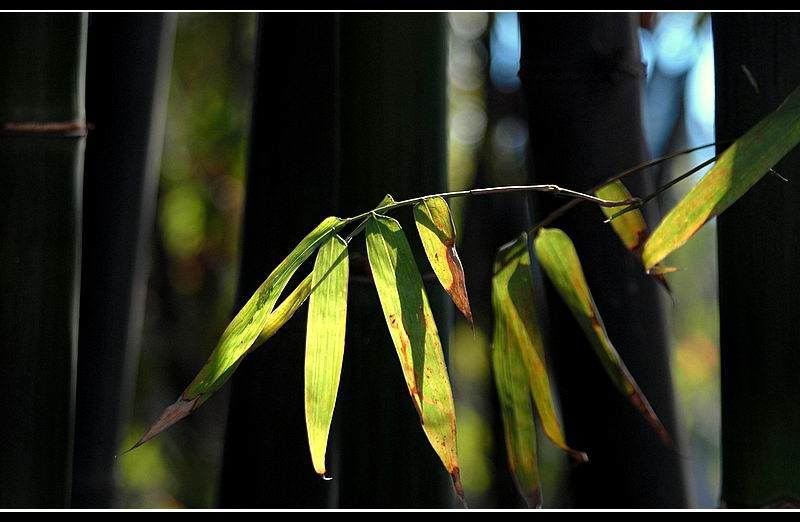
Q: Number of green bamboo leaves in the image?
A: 10